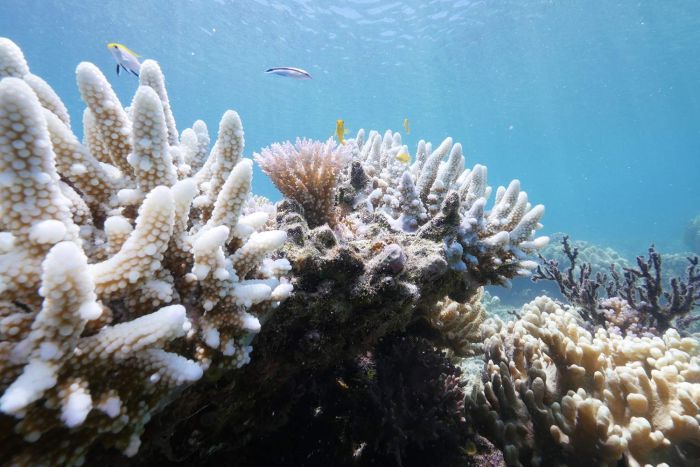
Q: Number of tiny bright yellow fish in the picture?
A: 3